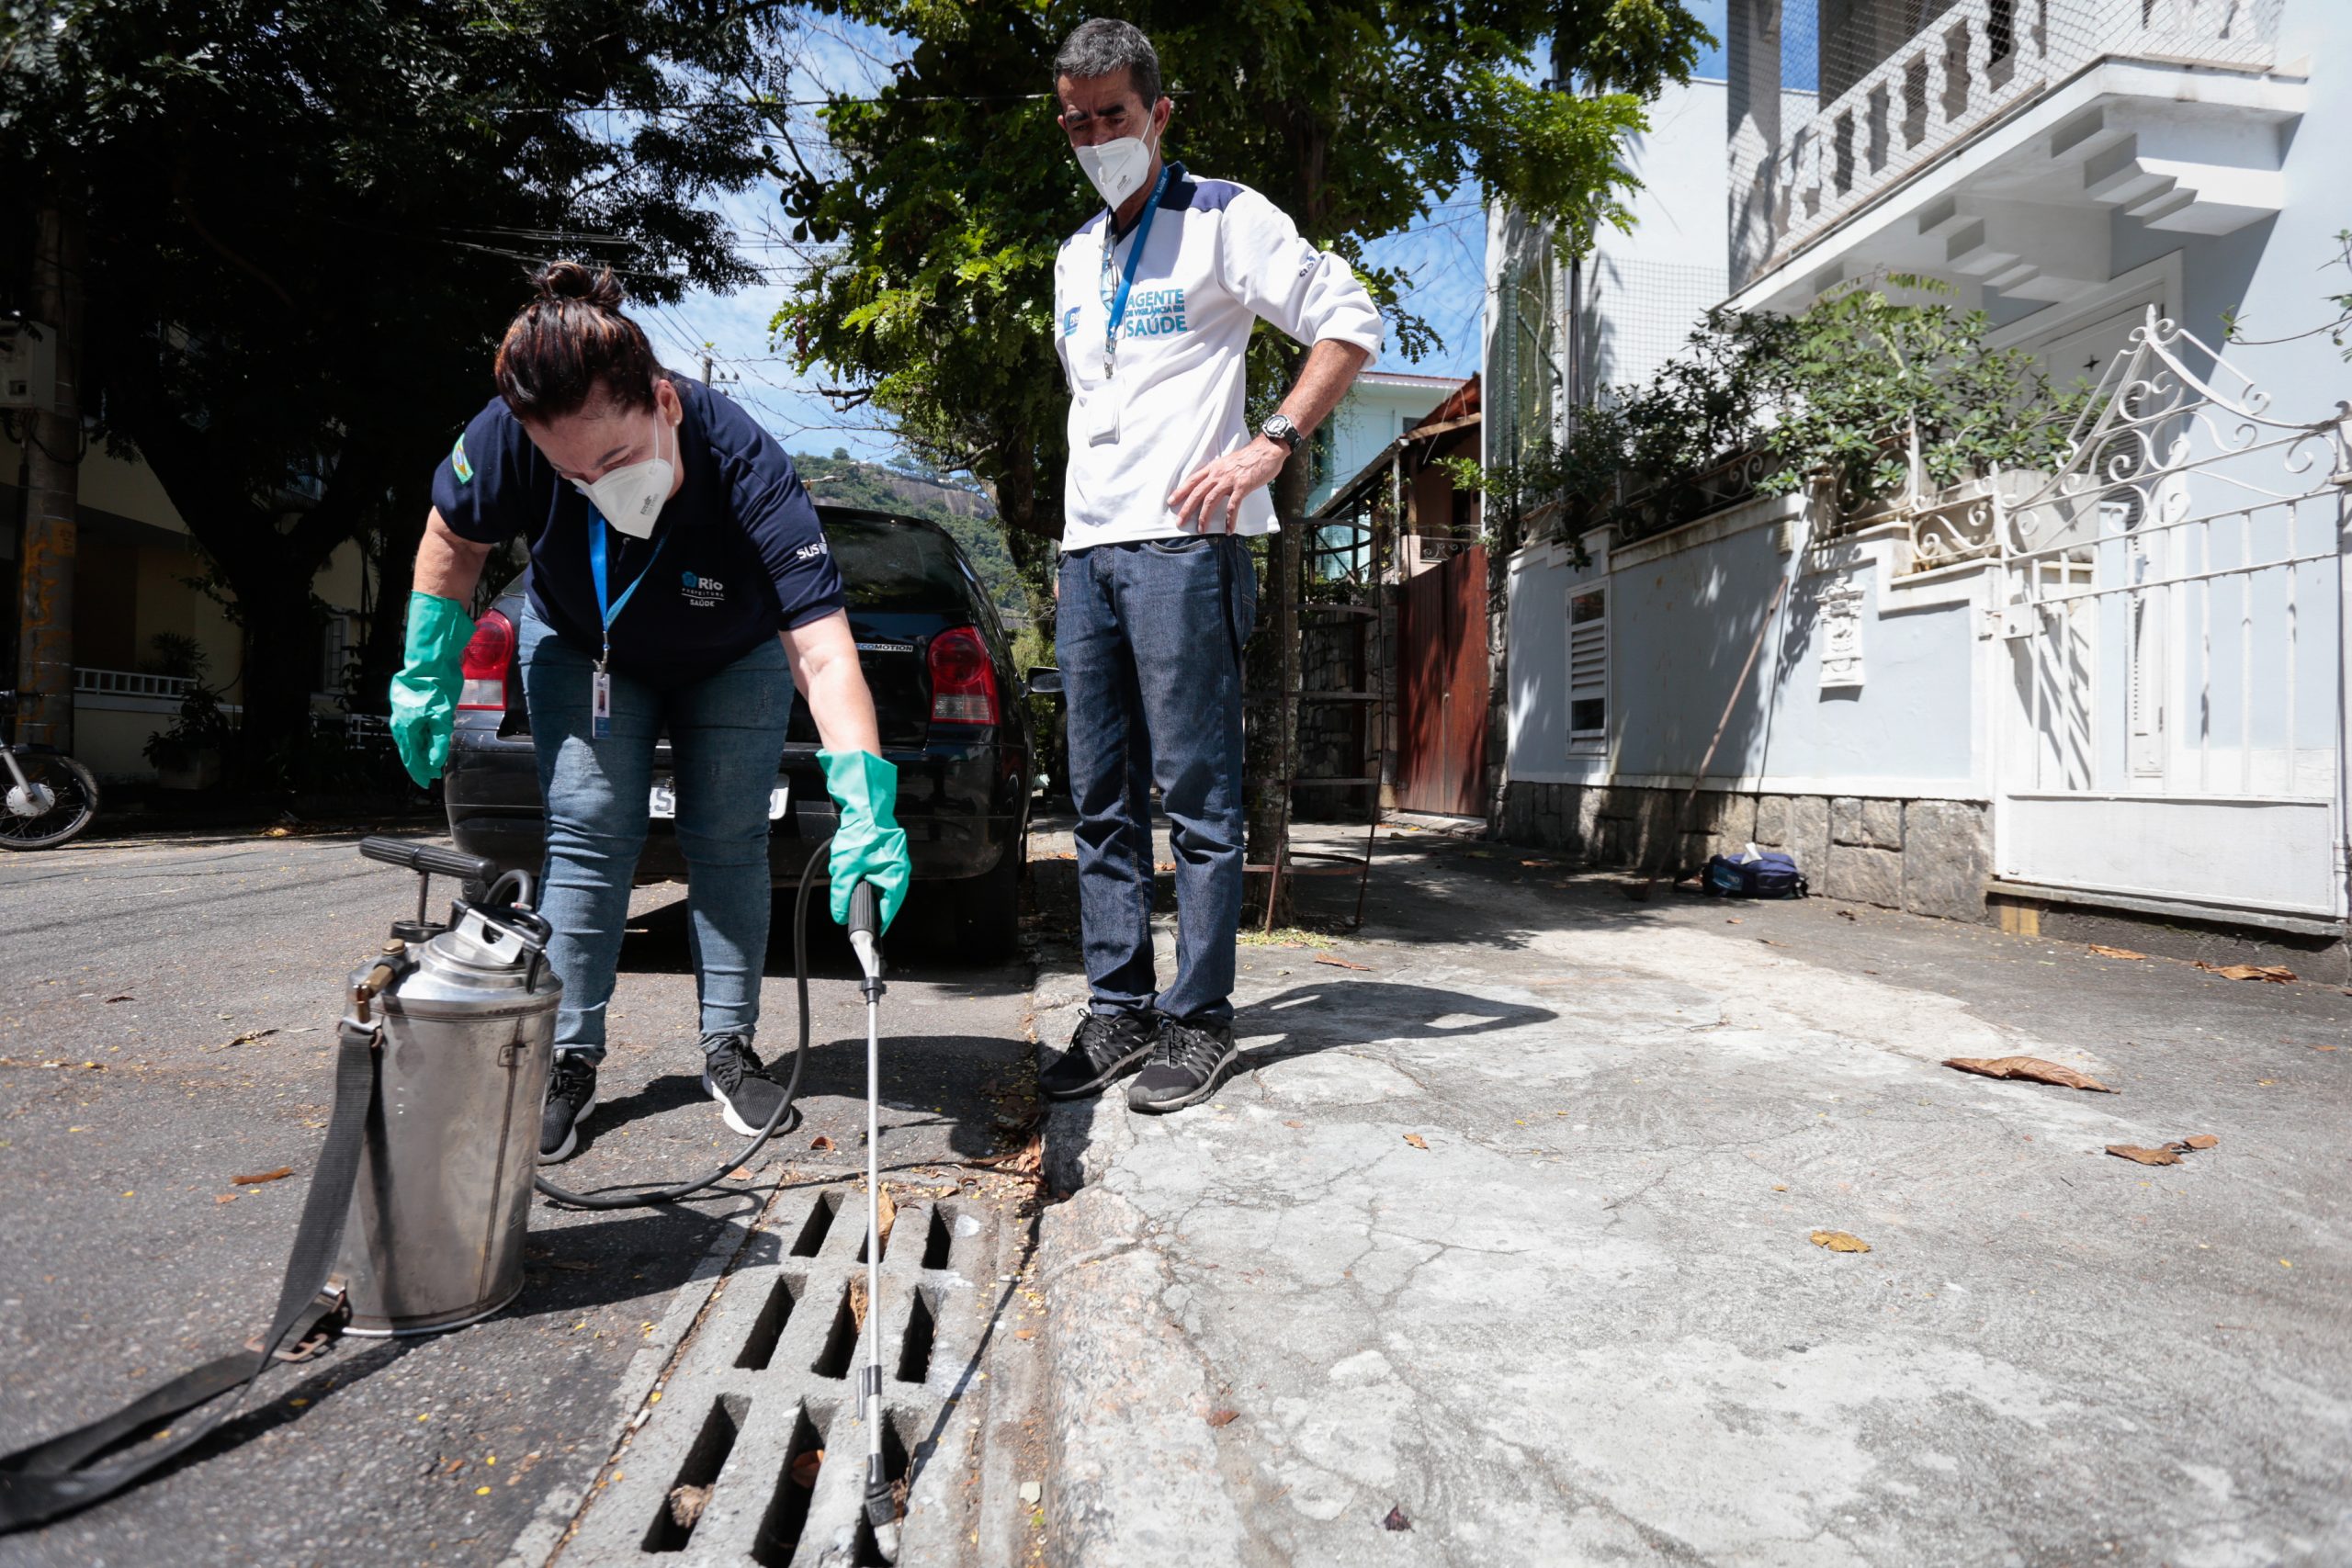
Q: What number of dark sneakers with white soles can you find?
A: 2